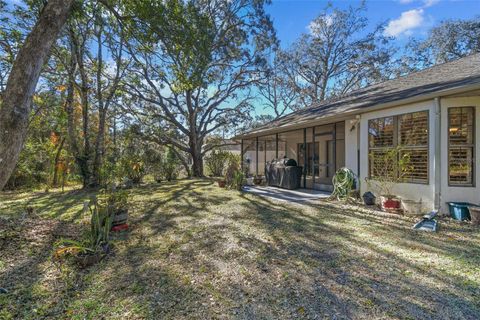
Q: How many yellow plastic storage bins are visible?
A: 0